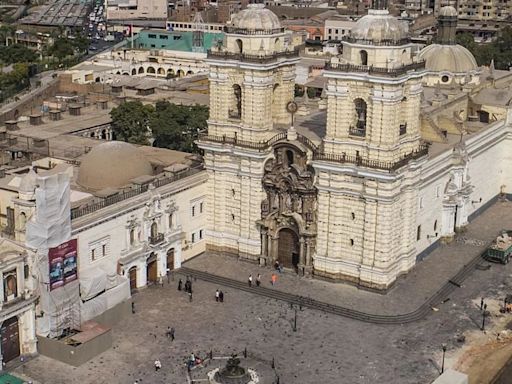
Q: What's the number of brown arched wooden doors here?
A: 5